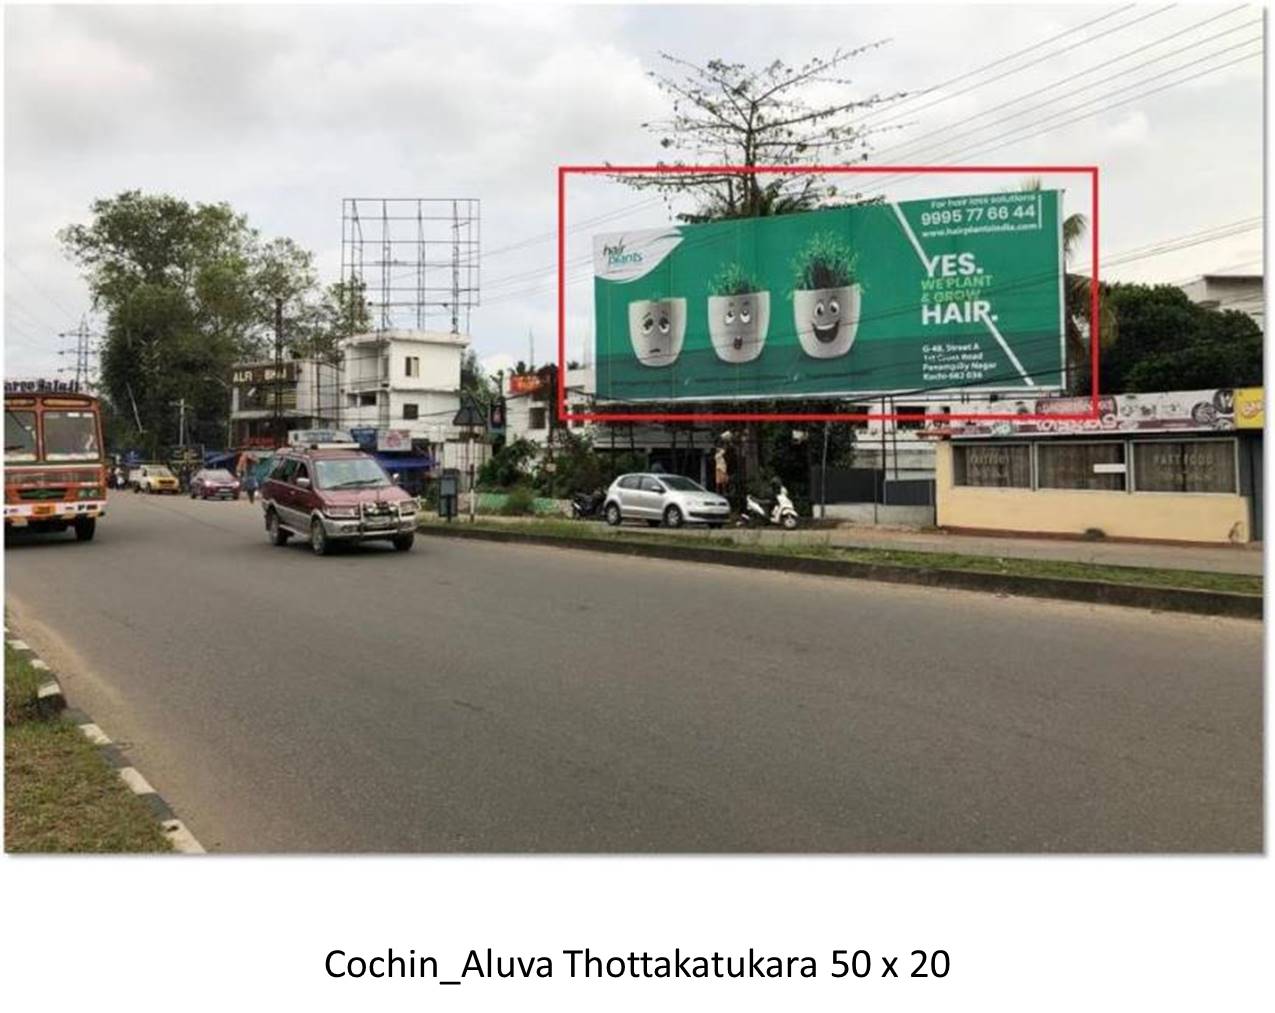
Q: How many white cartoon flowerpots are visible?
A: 3